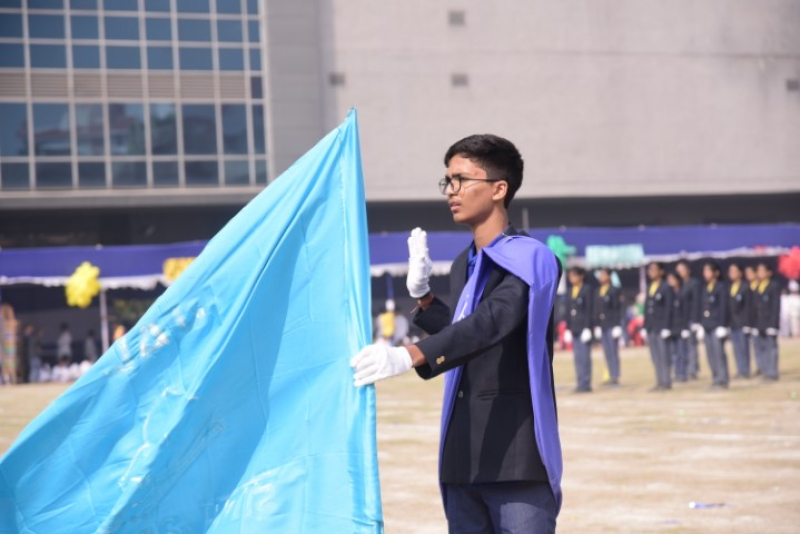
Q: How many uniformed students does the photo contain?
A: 10